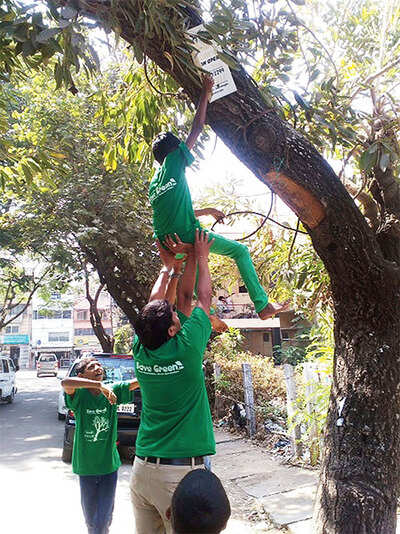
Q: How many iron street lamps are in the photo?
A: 0